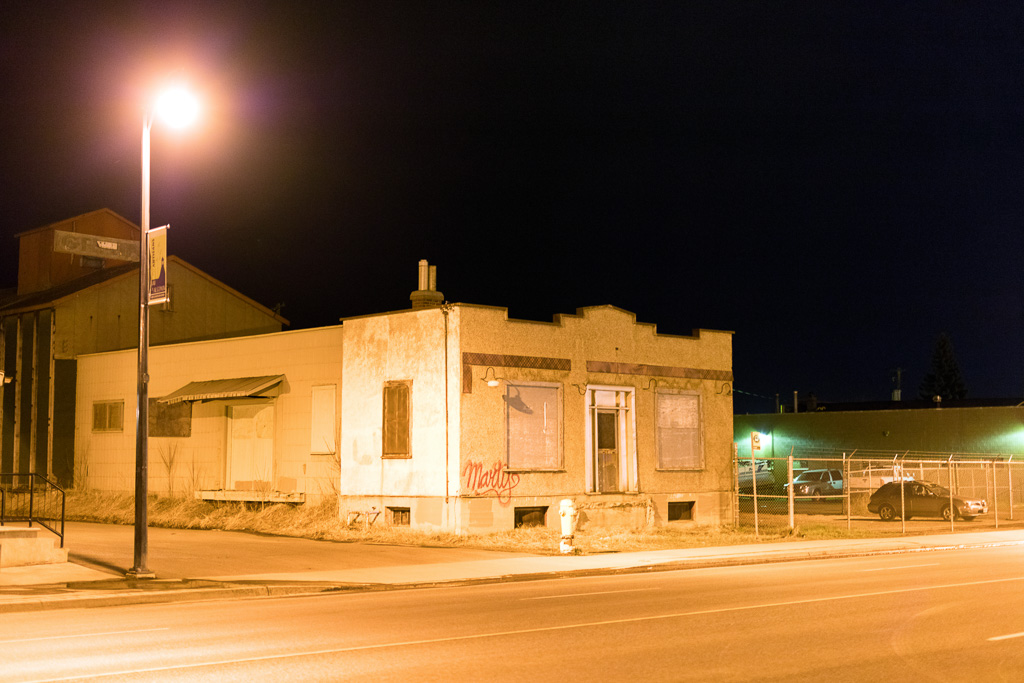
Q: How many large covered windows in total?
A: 2